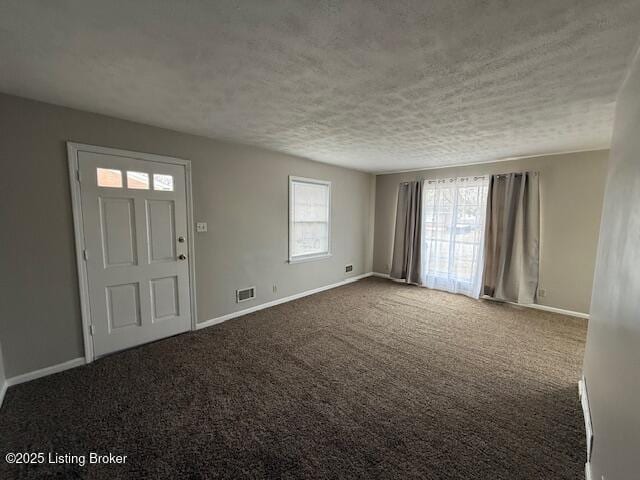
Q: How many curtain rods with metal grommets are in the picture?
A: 1